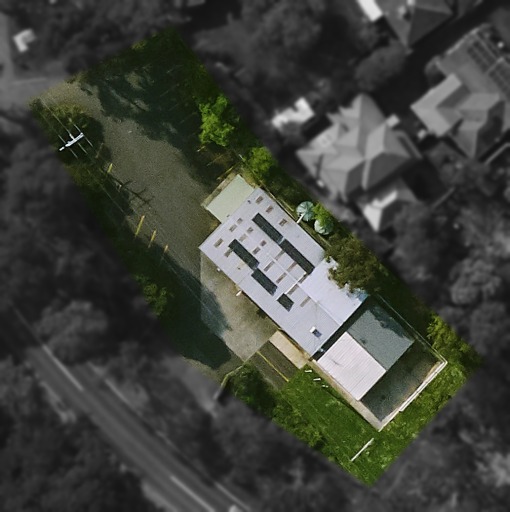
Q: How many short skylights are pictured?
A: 11